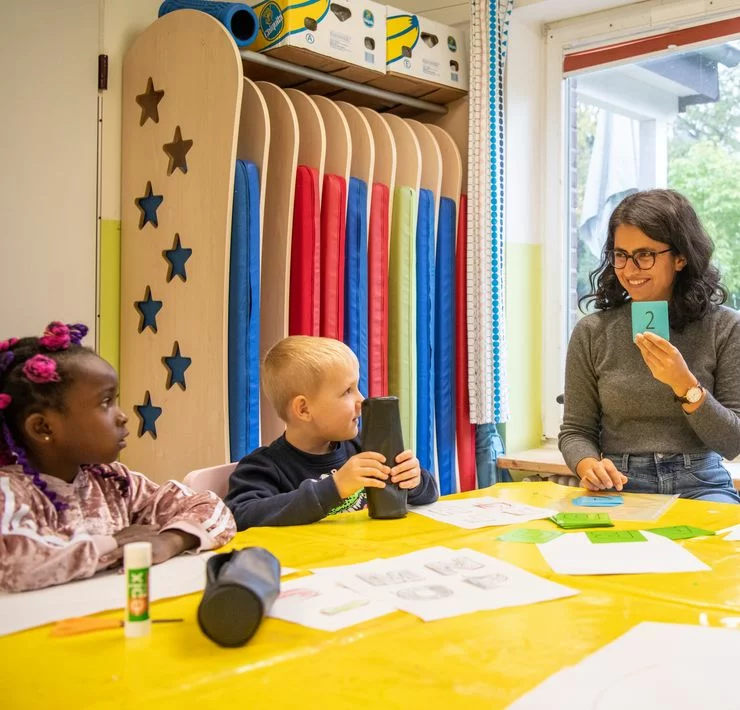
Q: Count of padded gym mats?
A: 9